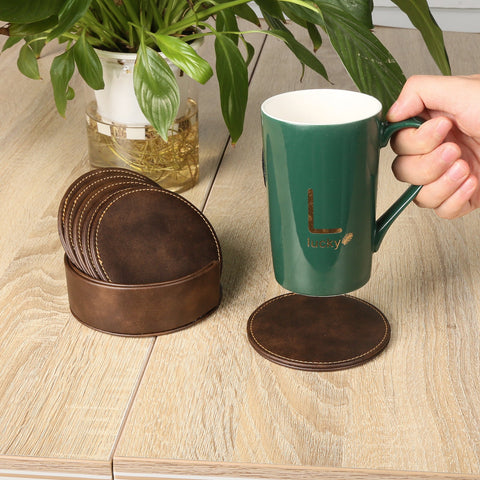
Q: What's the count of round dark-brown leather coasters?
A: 6